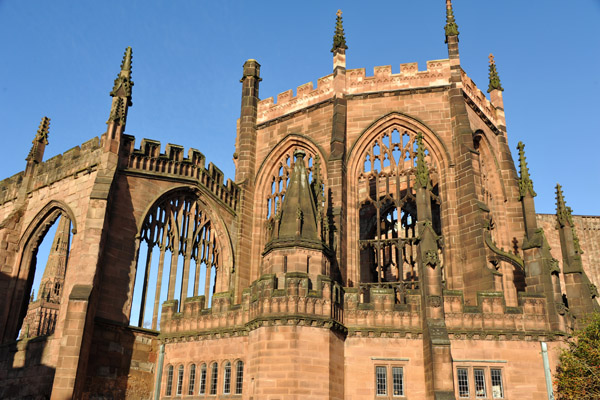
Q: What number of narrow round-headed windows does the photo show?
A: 7